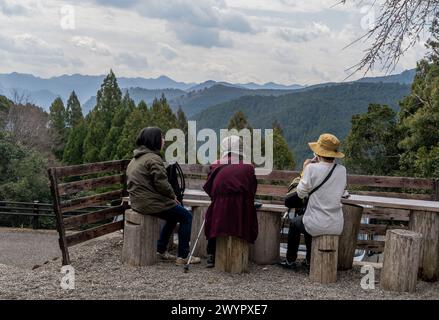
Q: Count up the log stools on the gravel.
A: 4